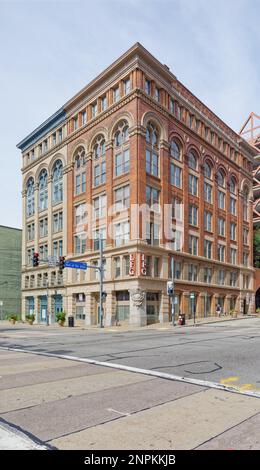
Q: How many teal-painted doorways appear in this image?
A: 3